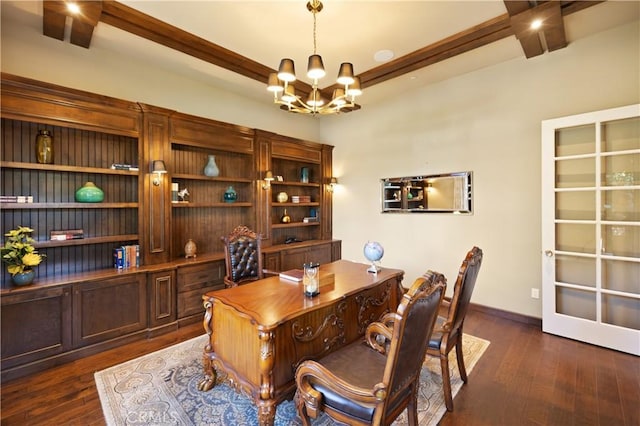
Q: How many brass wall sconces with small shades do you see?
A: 3